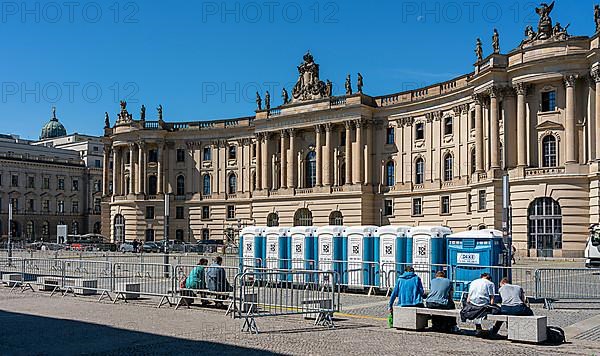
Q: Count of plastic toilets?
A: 8